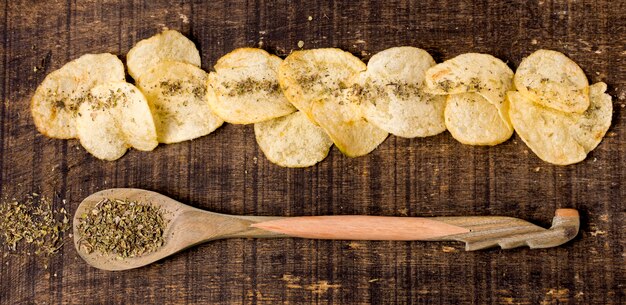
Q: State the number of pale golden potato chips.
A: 13